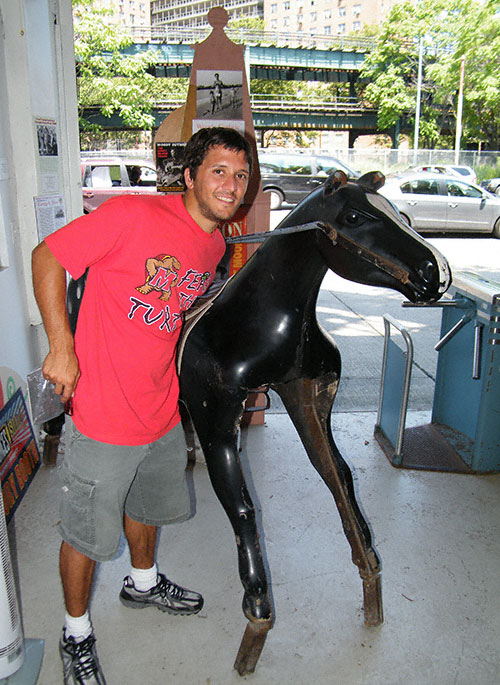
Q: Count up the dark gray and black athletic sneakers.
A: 2